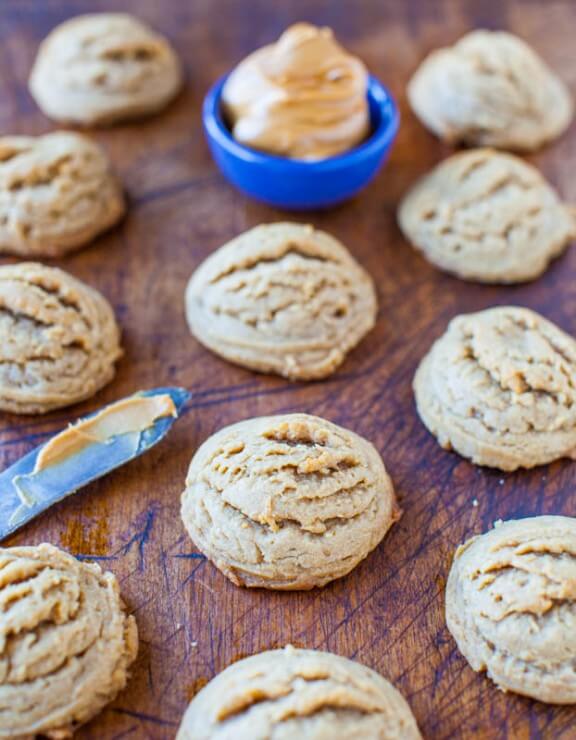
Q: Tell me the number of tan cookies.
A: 11